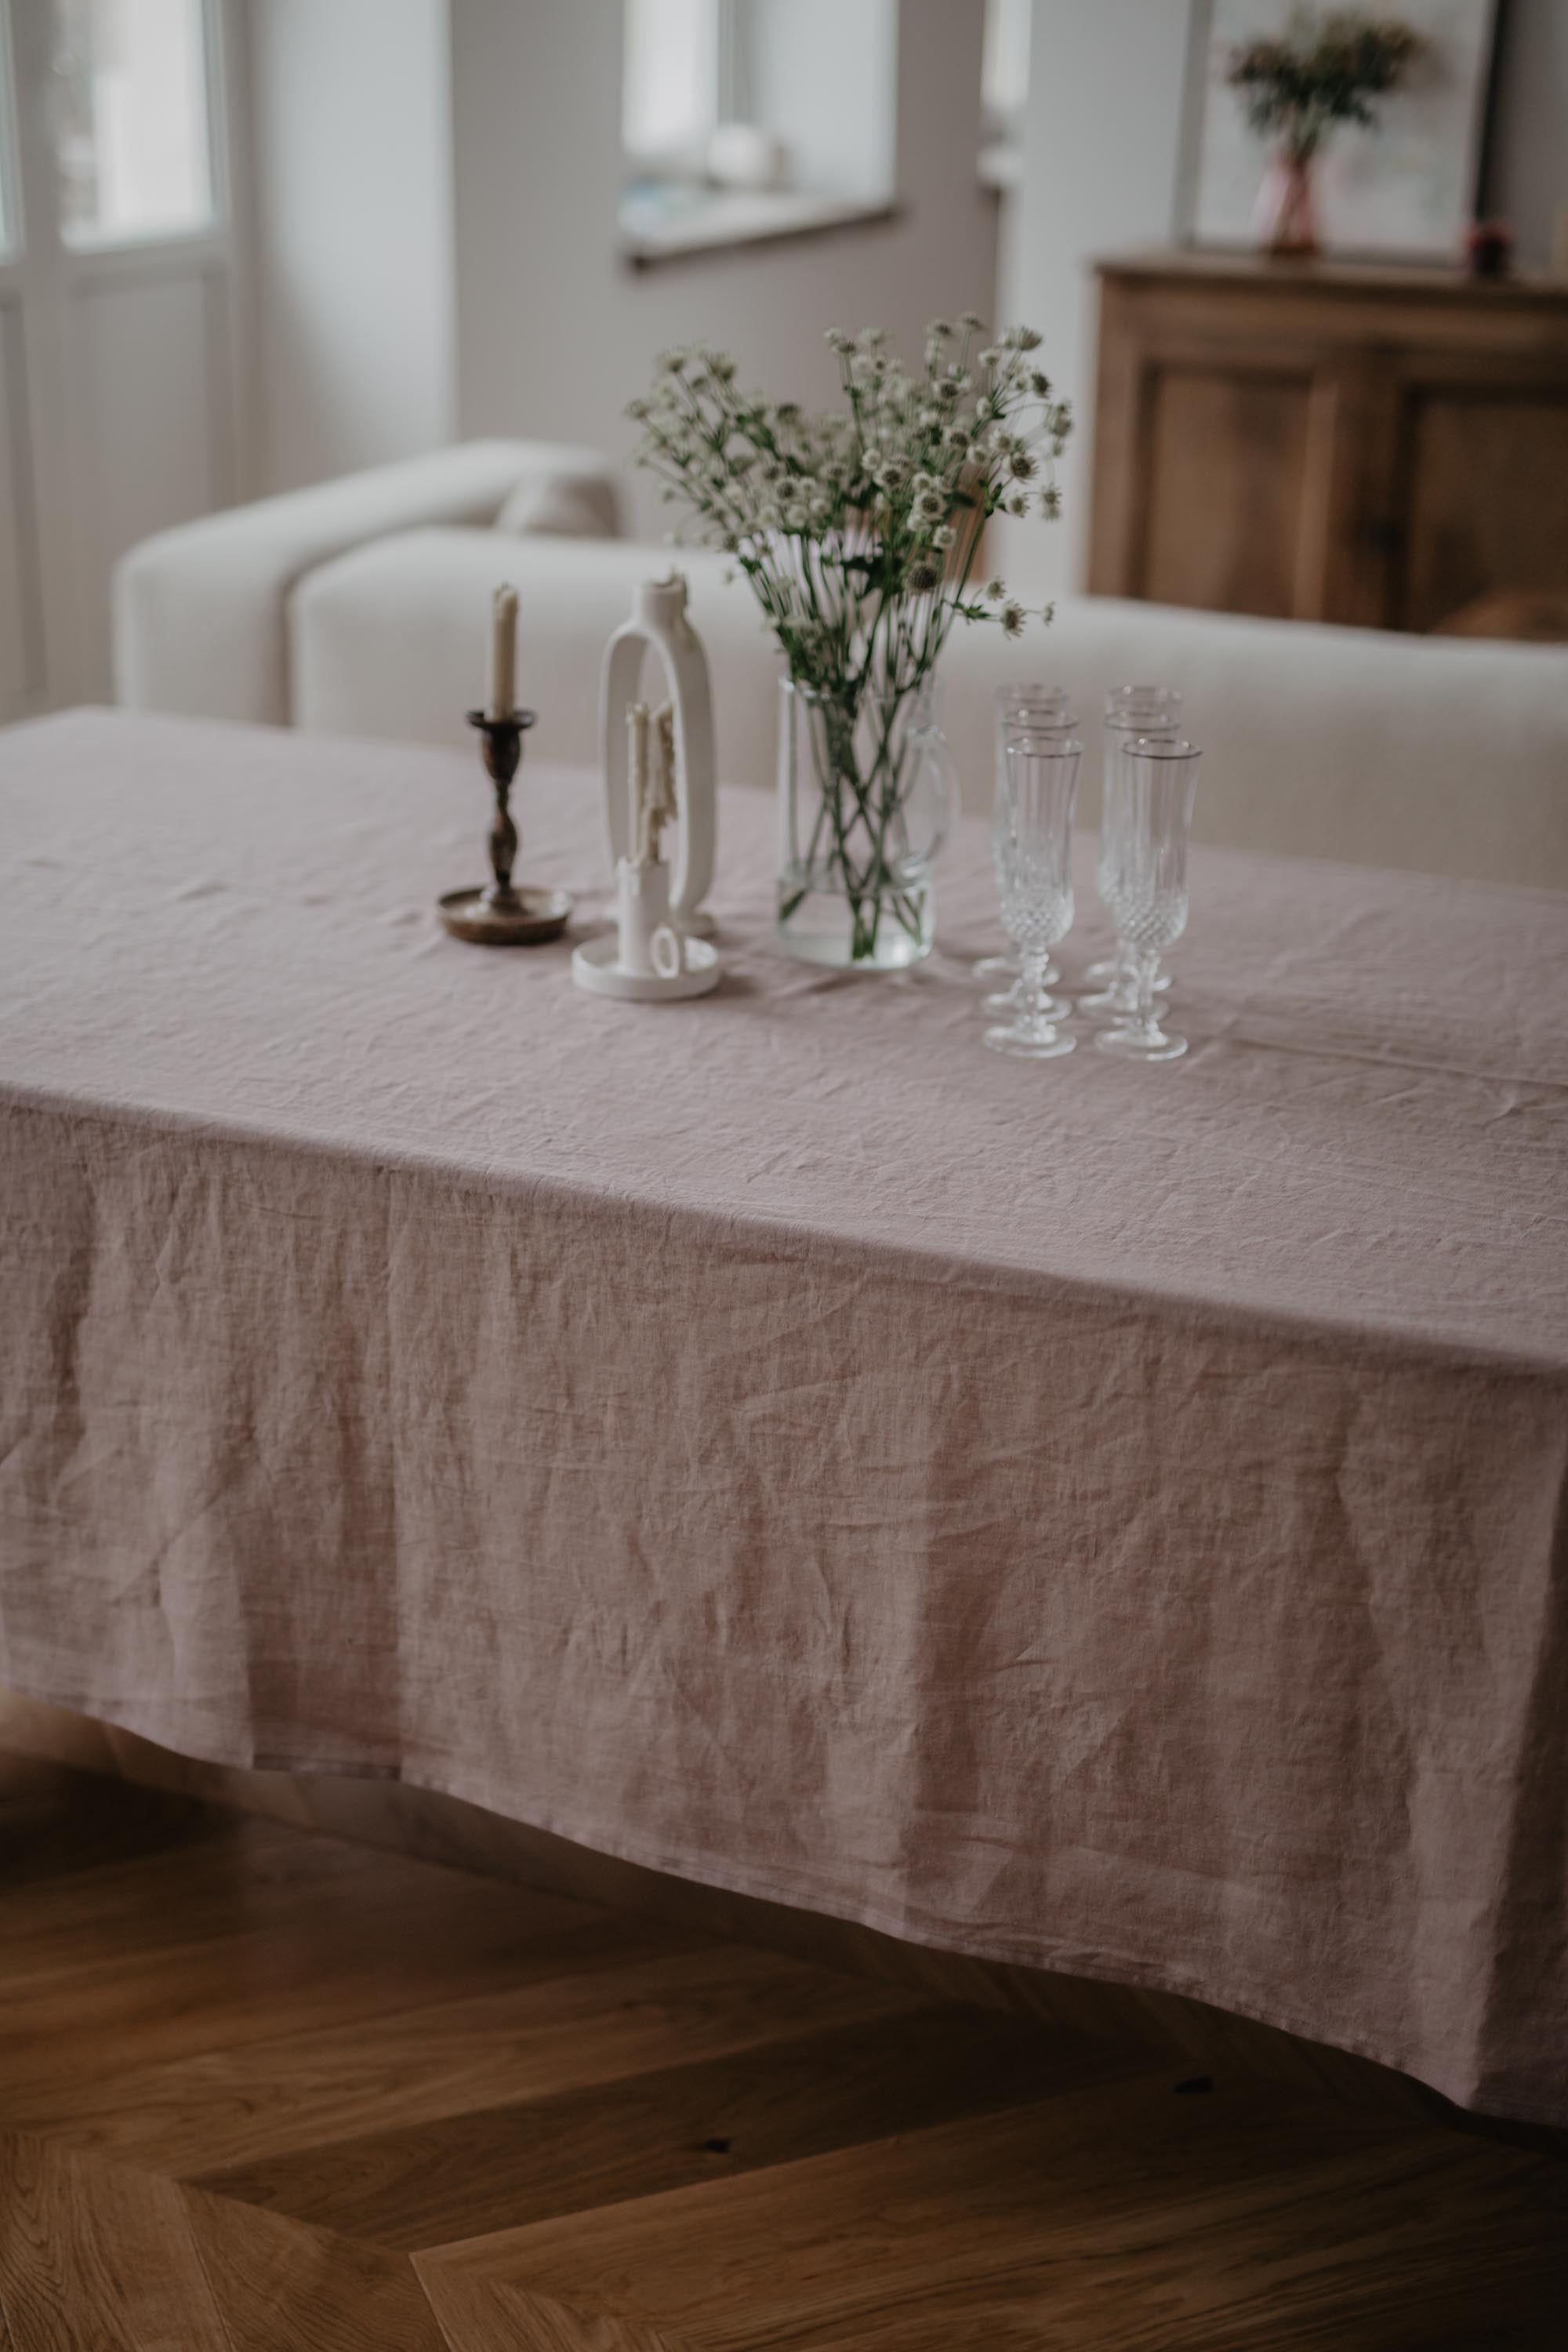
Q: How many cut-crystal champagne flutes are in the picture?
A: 6